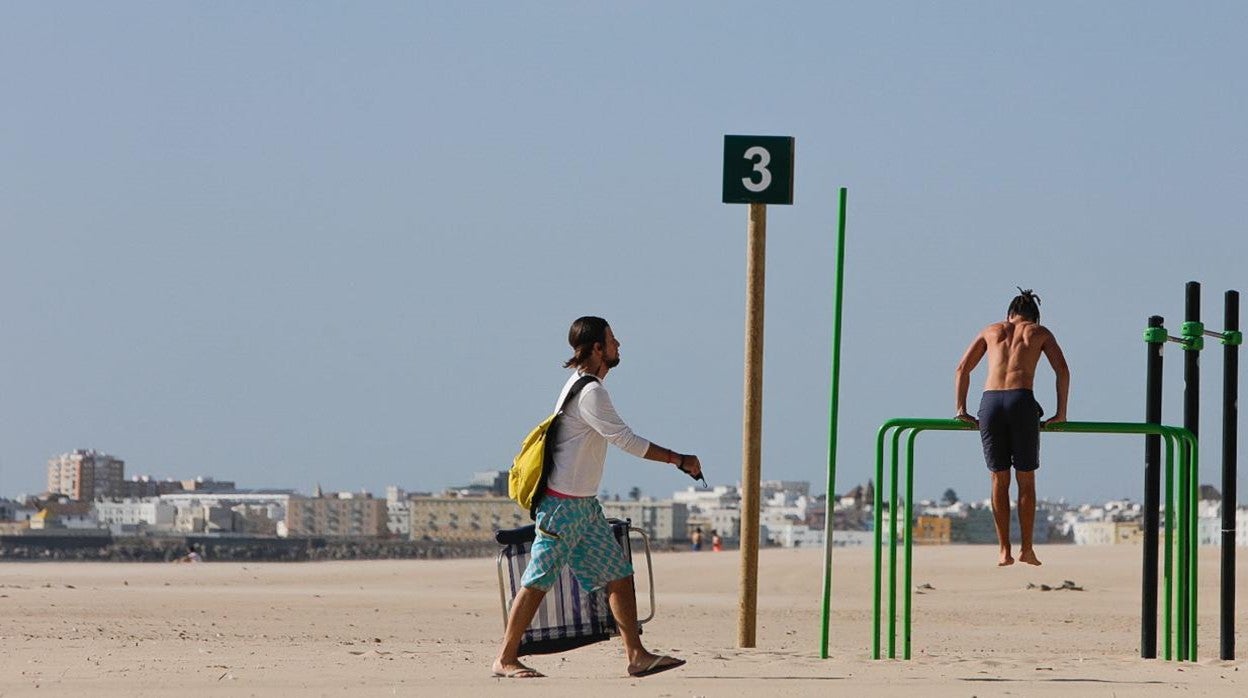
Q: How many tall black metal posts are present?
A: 3